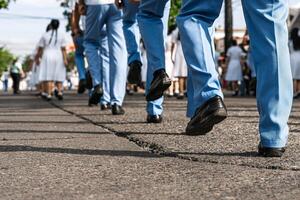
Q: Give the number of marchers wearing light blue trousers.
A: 5